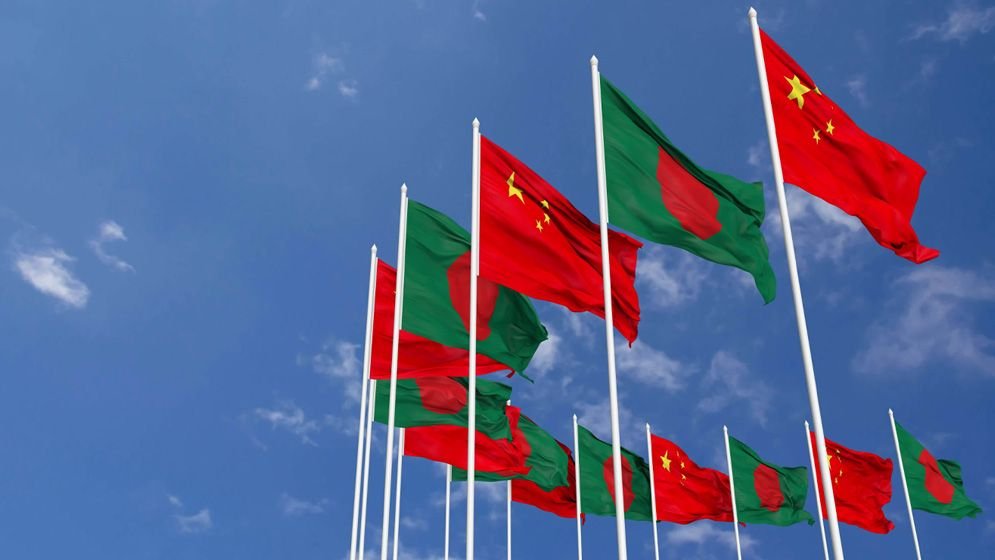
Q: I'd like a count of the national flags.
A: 14